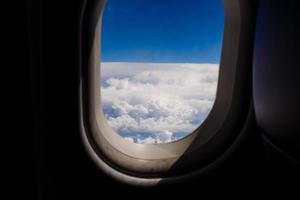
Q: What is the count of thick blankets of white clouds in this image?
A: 1